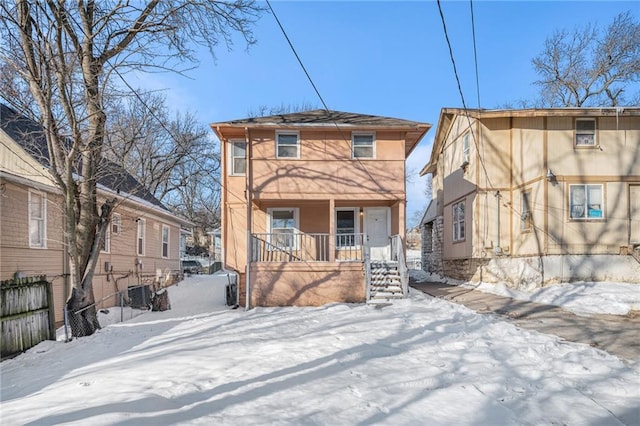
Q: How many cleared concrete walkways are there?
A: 1